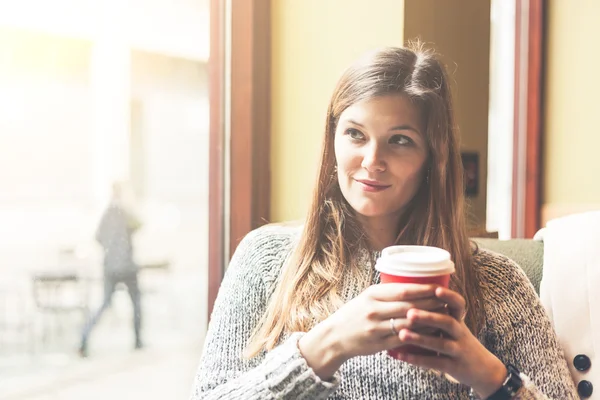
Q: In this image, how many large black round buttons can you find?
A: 2